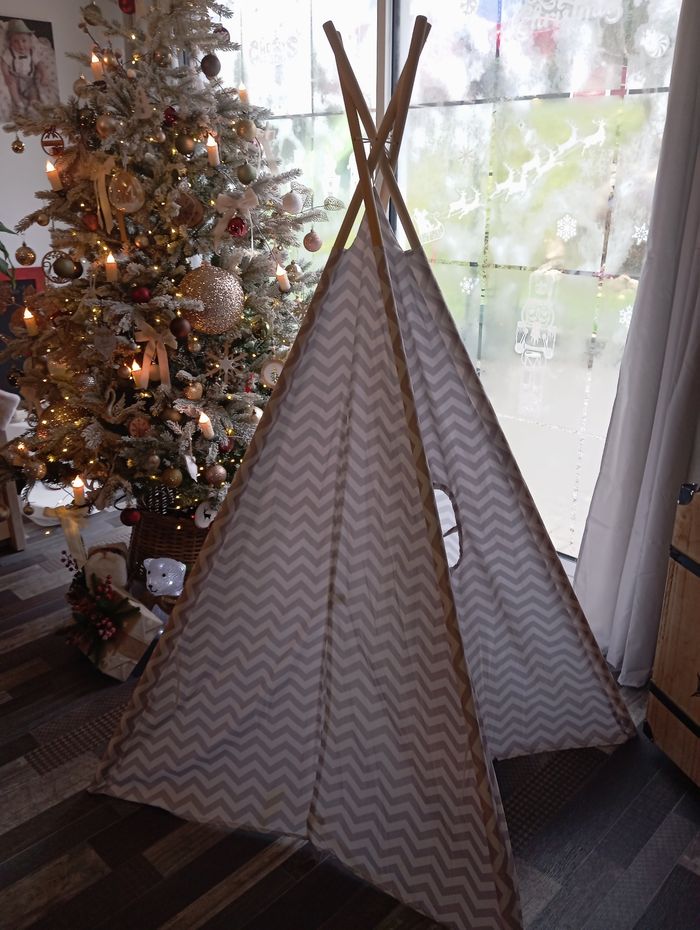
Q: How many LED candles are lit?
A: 10